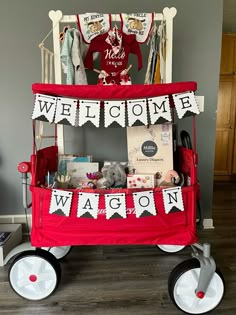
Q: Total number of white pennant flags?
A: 12